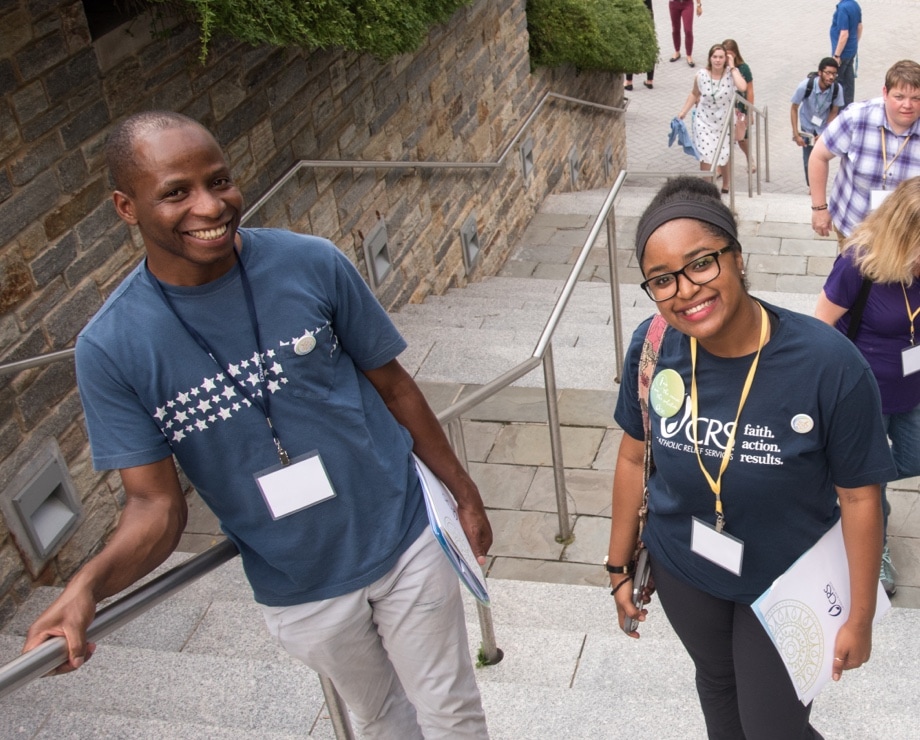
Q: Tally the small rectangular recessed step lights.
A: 6